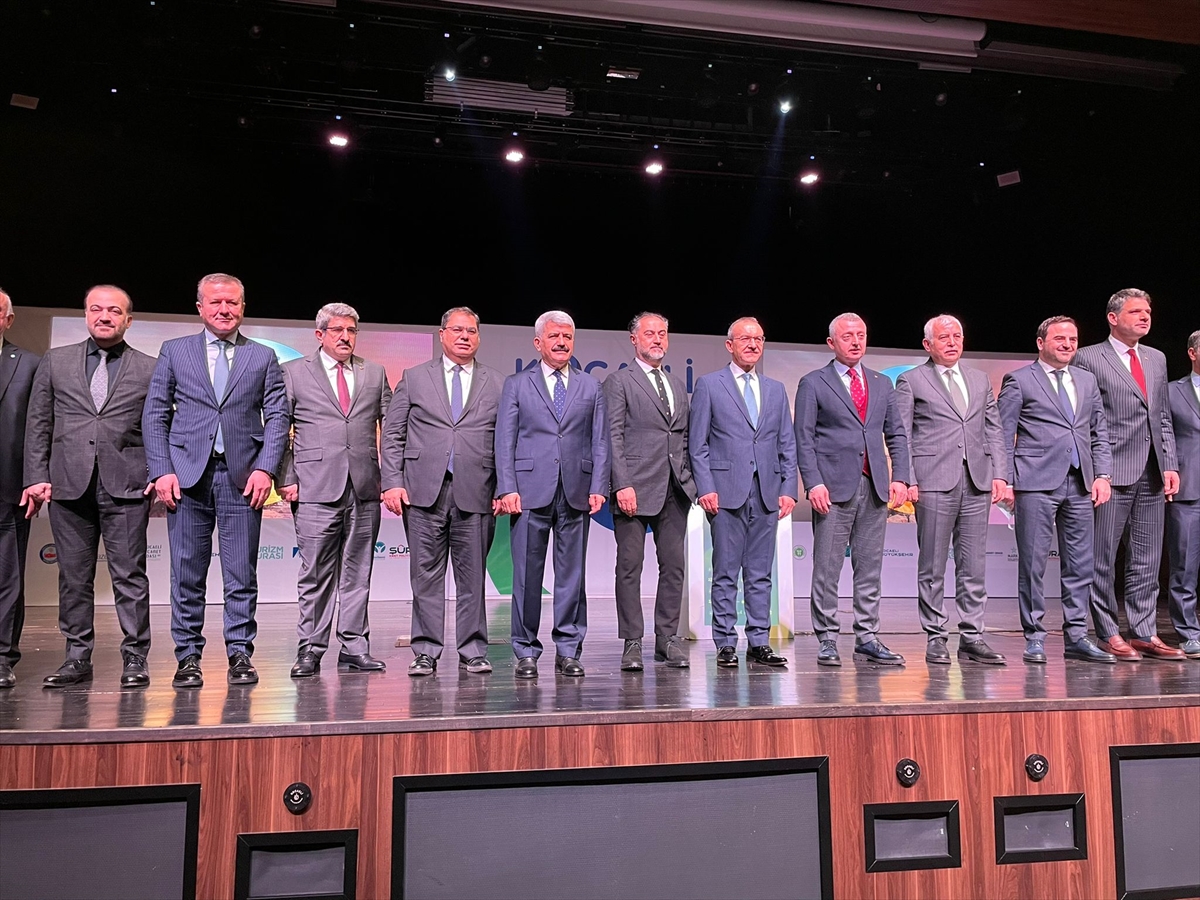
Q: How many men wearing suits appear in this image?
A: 13